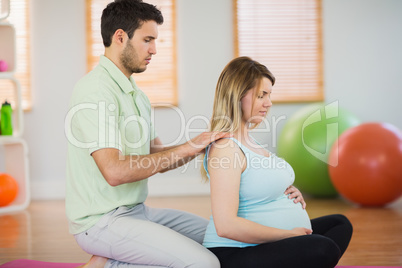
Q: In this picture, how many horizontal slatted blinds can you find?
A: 3